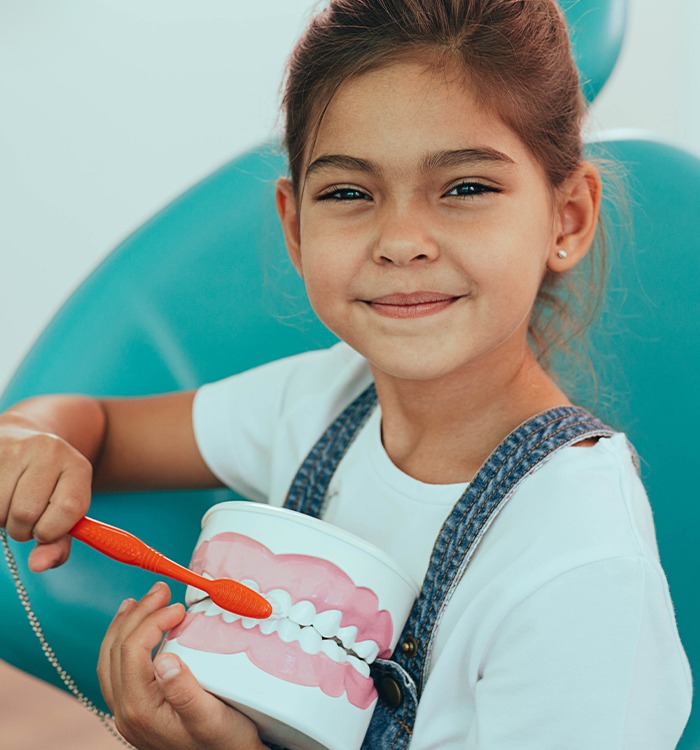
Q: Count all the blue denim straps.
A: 2